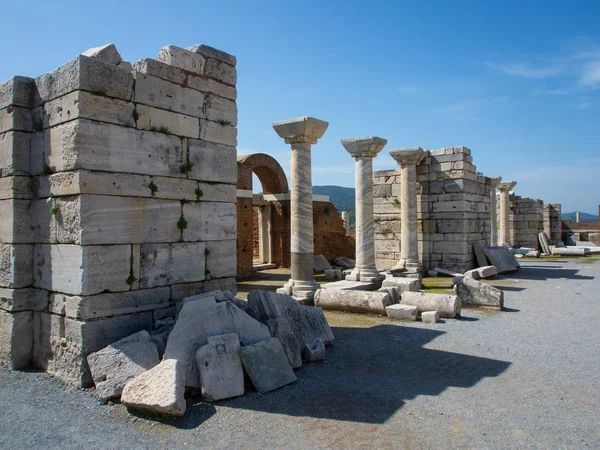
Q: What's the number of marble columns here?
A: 5